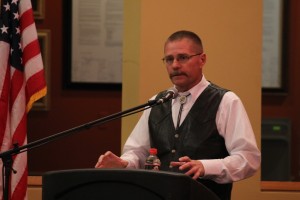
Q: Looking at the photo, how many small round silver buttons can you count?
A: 3